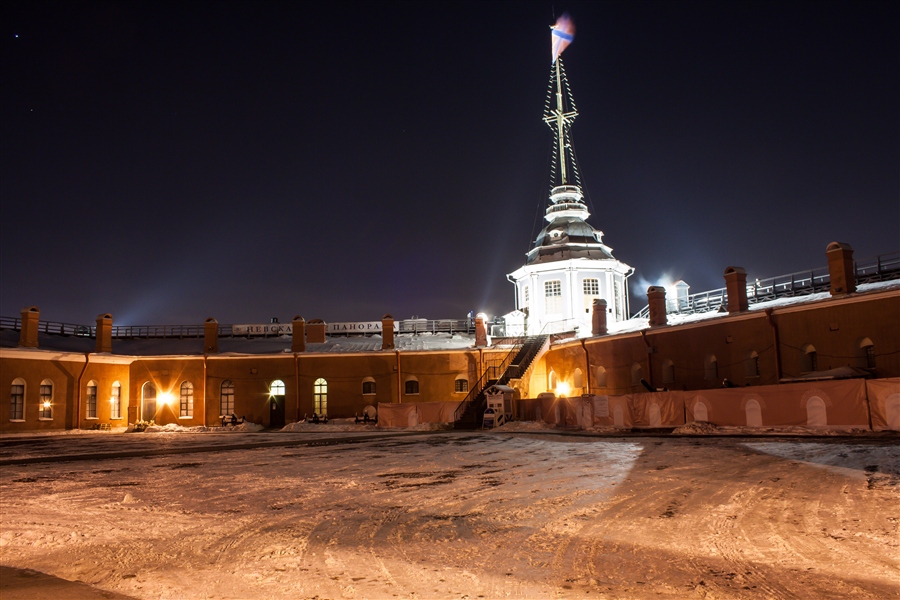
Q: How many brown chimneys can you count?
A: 11